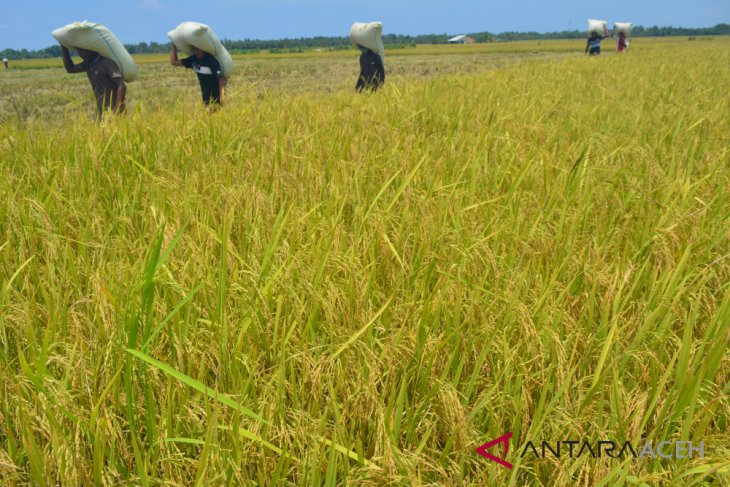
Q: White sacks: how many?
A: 5